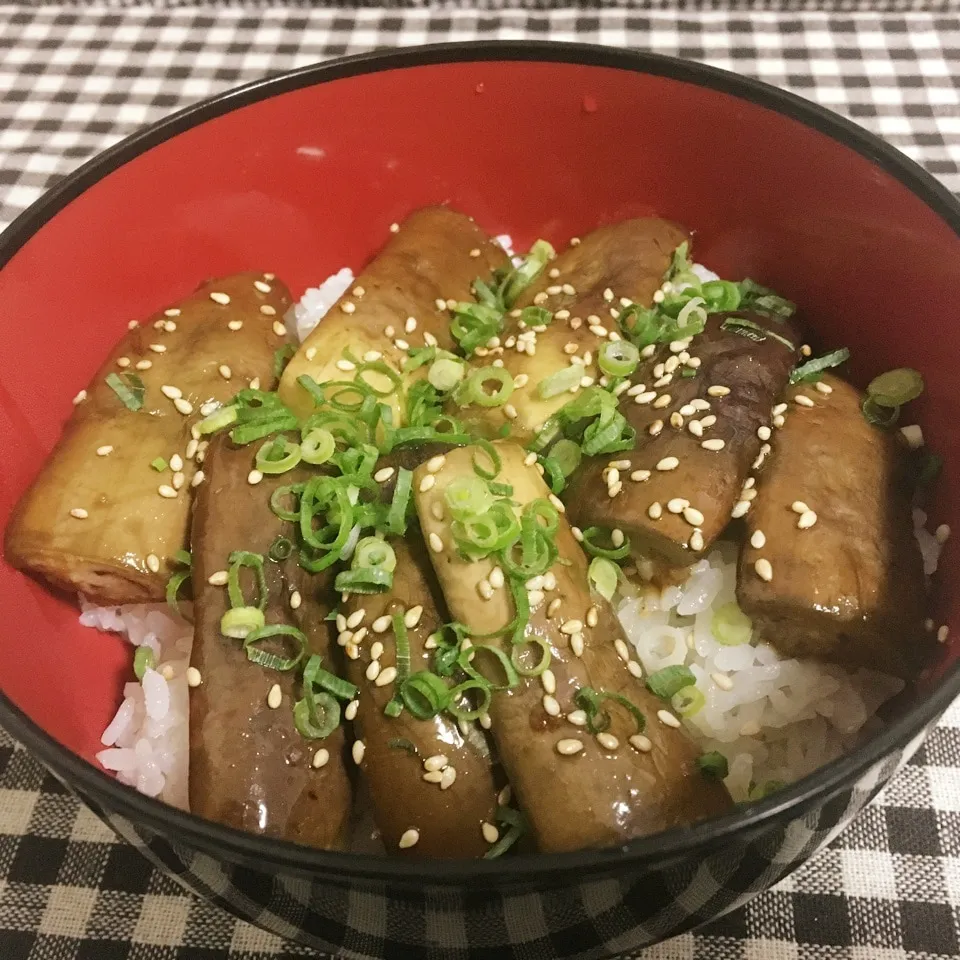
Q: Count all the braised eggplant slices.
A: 8